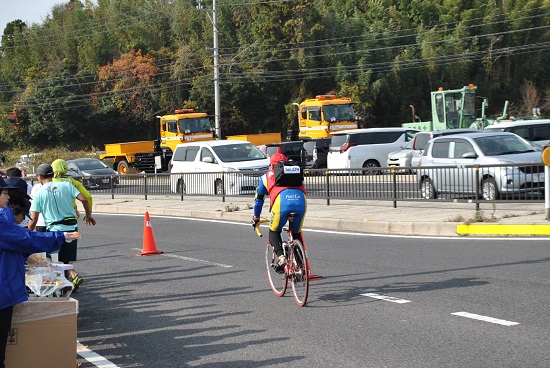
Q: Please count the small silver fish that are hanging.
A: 0